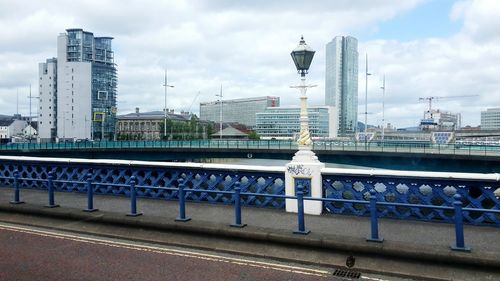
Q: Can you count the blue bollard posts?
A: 9